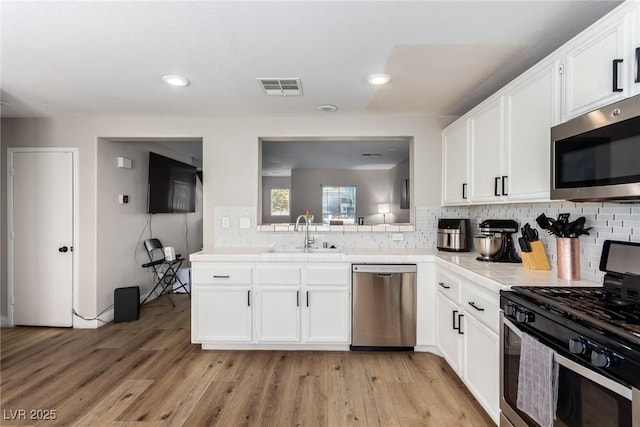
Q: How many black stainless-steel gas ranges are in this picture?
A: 1